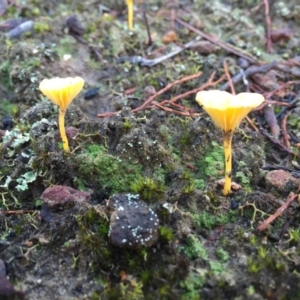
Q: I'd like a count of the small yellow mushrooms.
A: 3